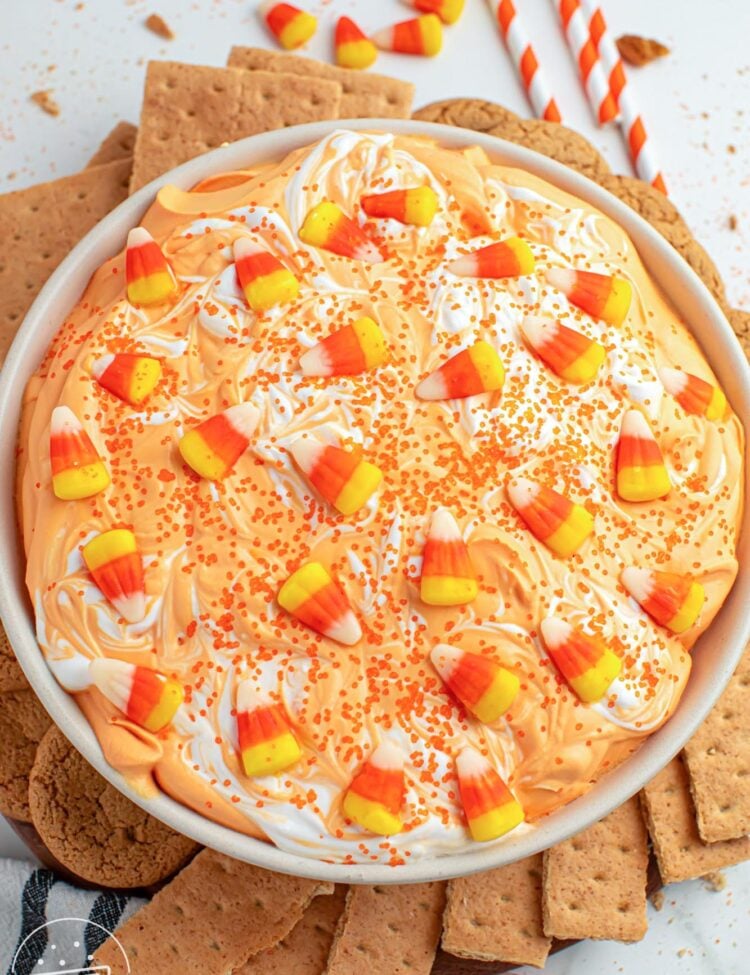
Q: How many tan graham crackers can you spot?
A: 11